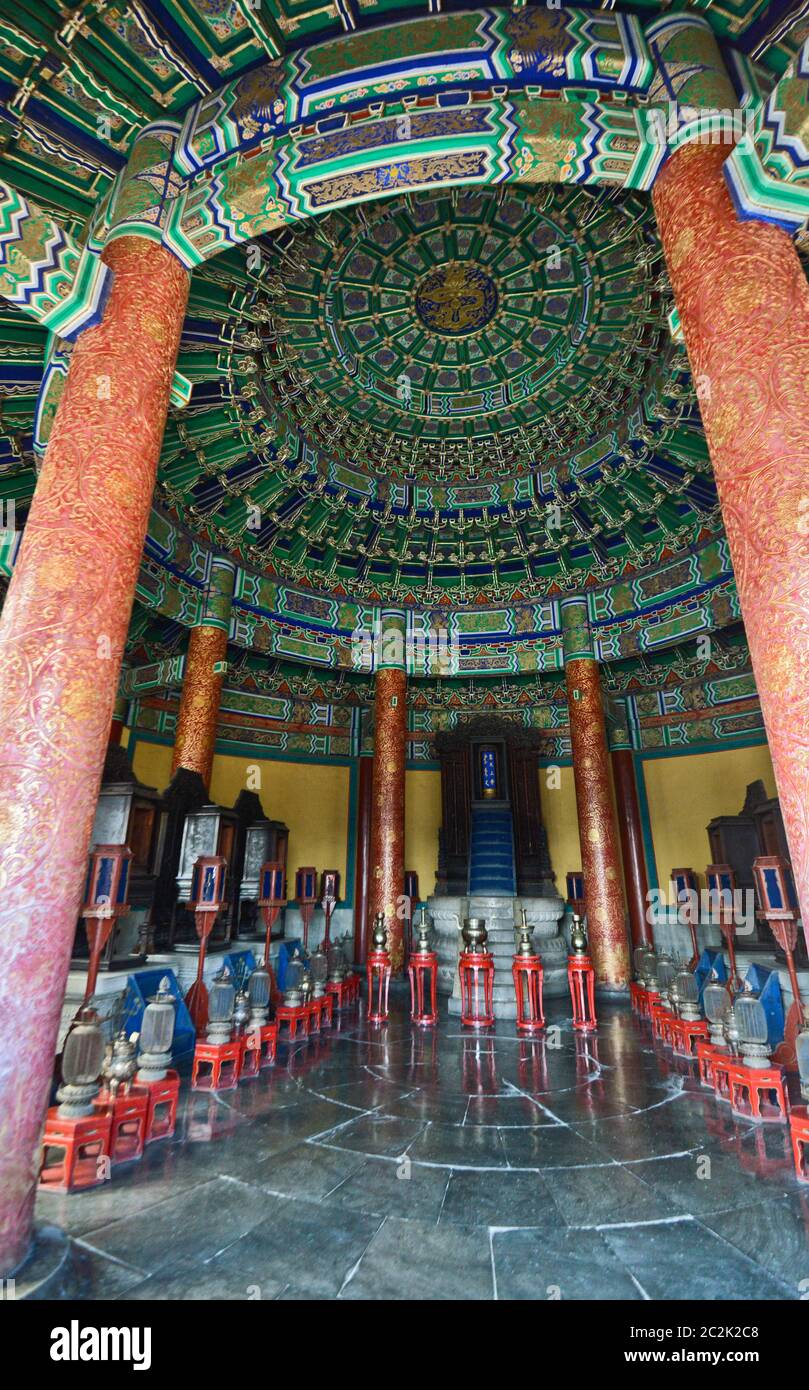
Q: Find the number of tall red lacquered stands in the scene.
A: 5